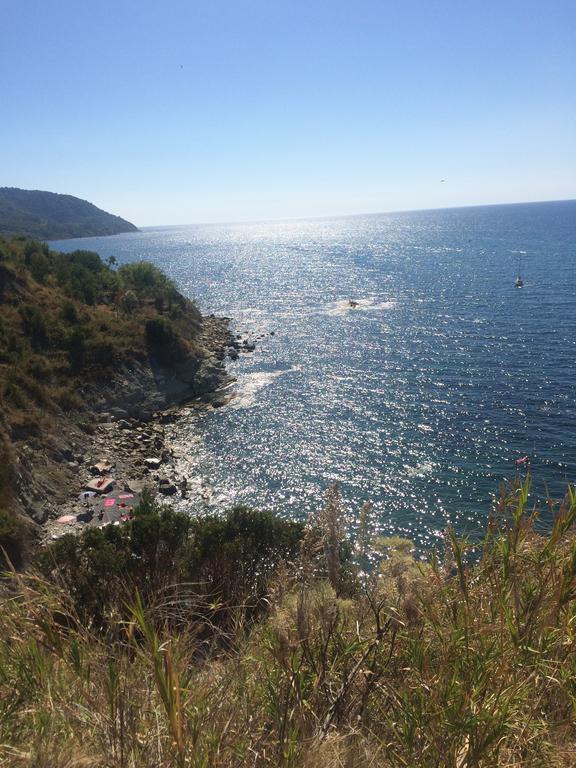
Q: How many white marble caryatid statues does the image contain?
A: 0